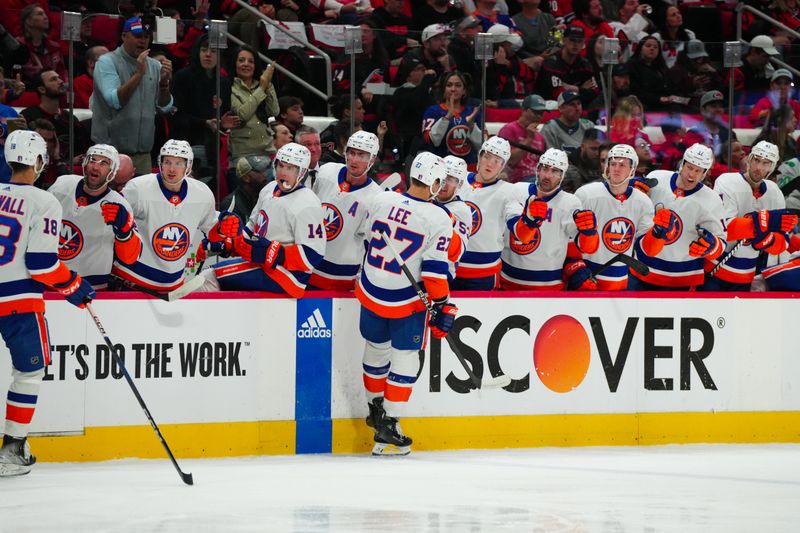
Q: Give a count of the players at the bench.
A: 10